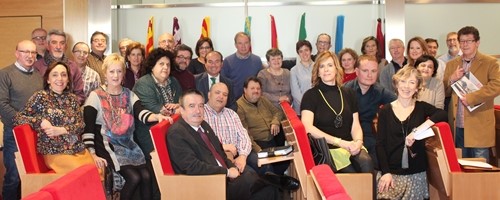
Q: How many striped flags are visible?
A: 2